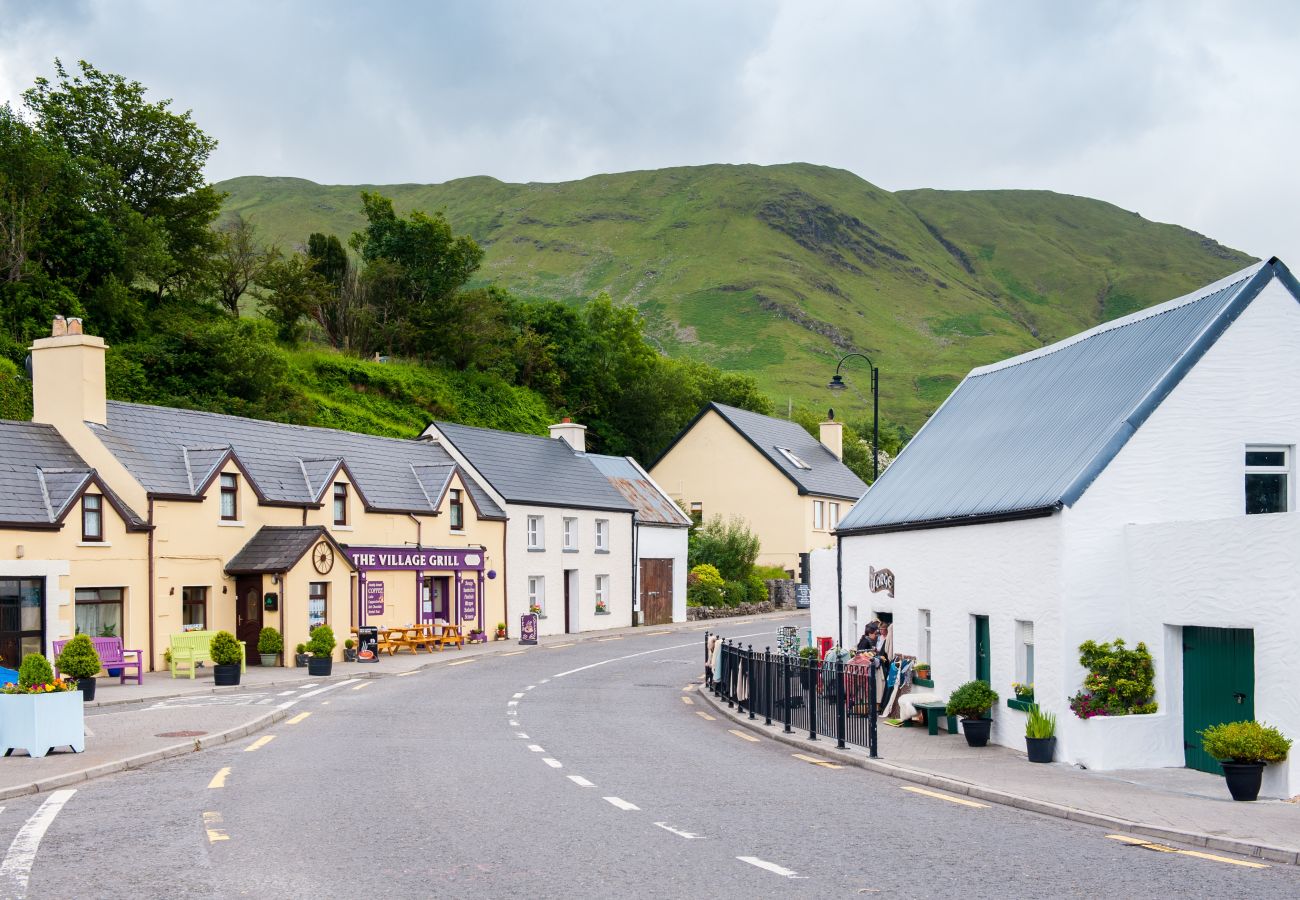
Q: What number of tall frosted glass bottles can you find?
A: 0